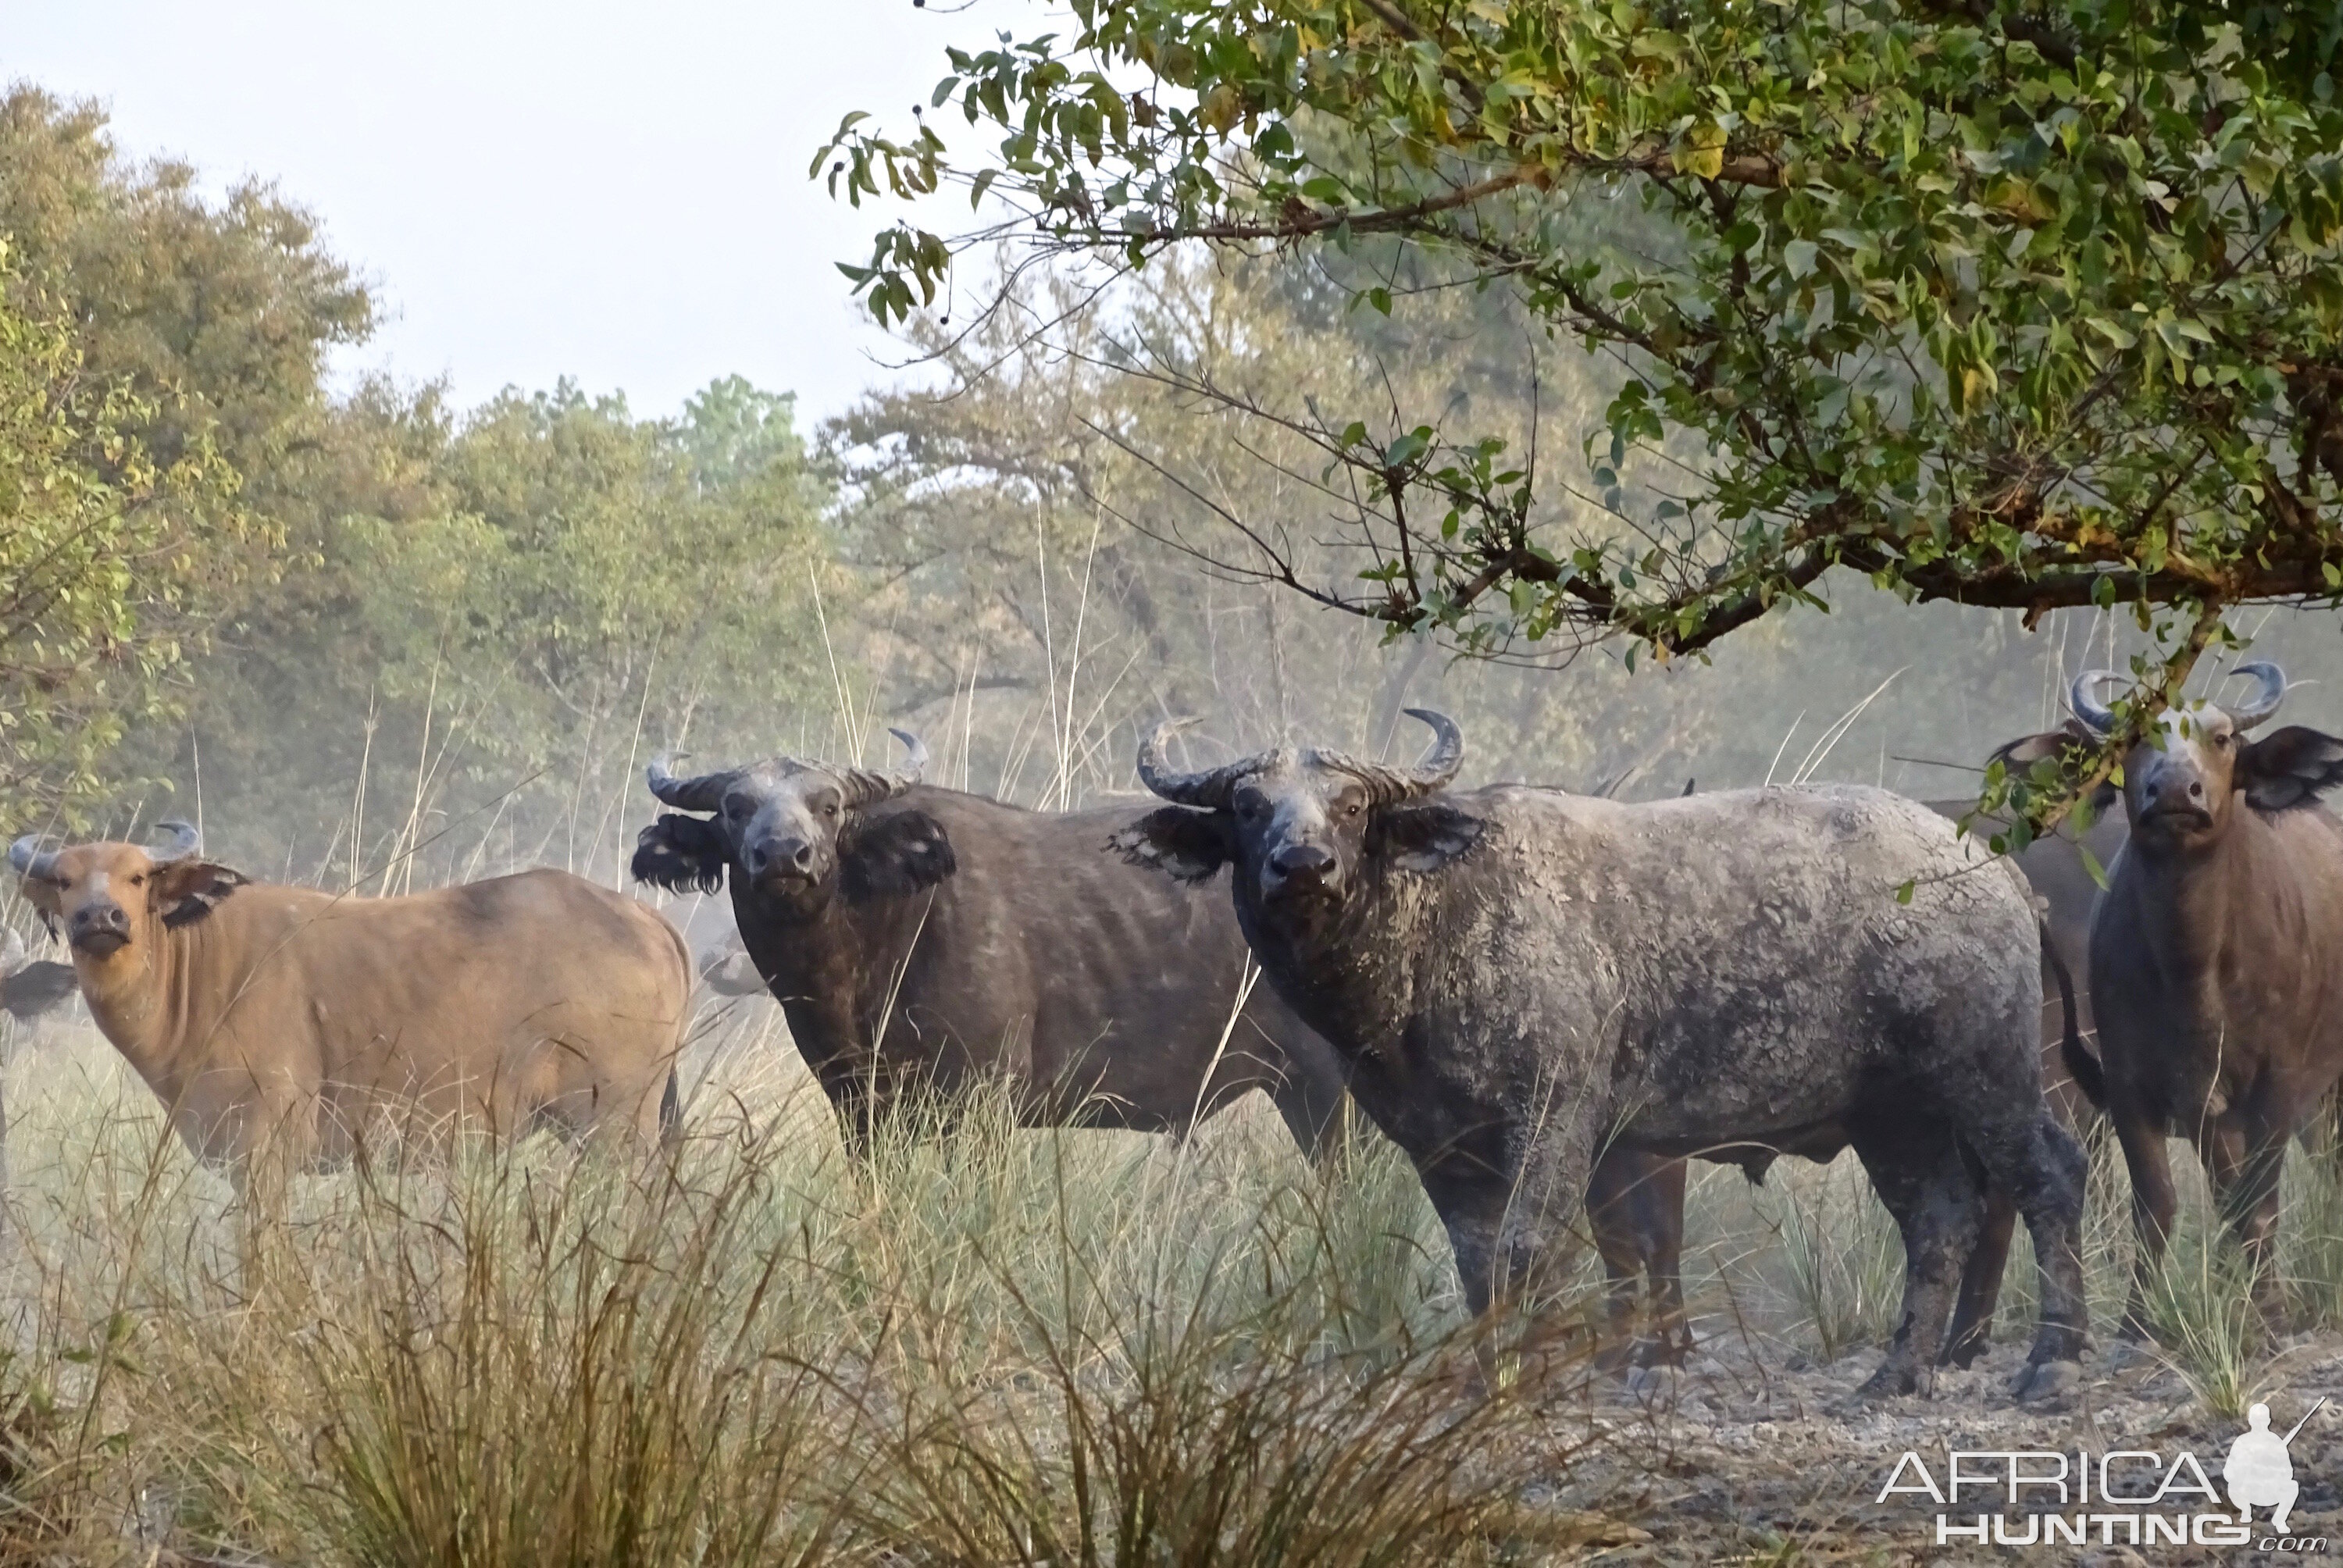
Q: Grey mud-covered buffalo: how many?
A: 1